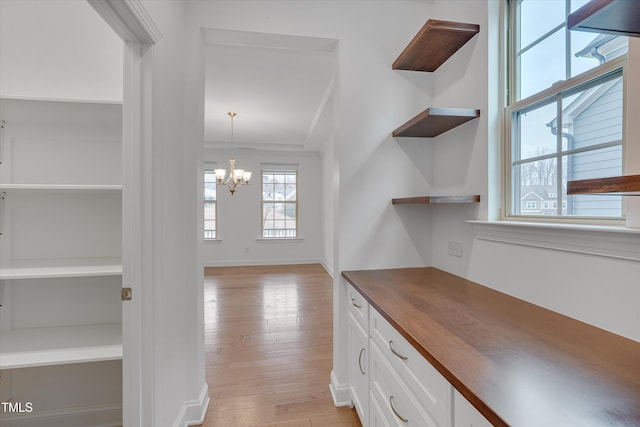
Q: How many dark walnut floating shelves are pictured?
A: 5